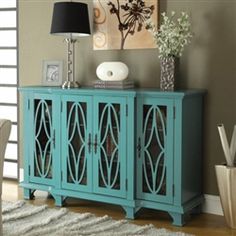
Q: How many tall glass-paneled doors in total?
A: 4